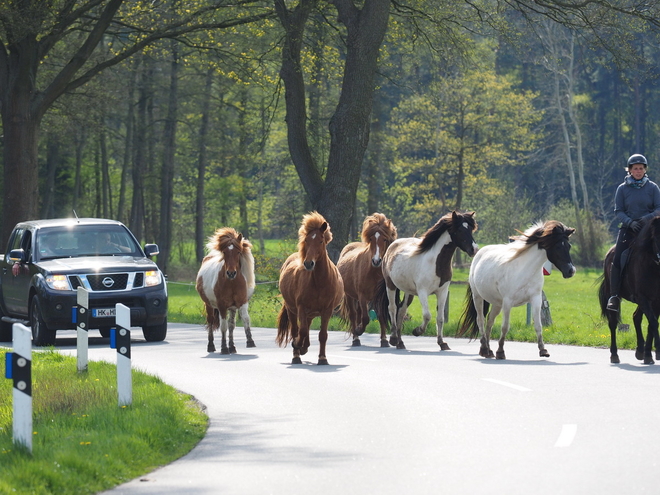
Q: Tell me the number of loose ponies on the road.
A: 5